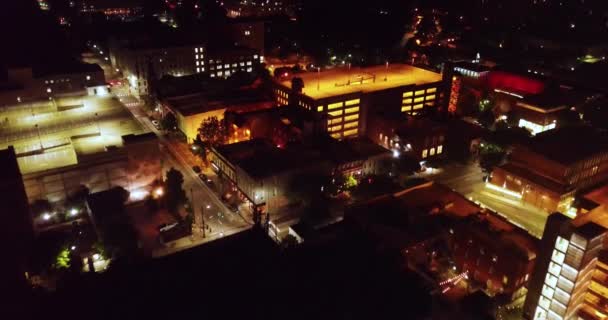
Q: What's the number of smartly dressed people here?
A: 0